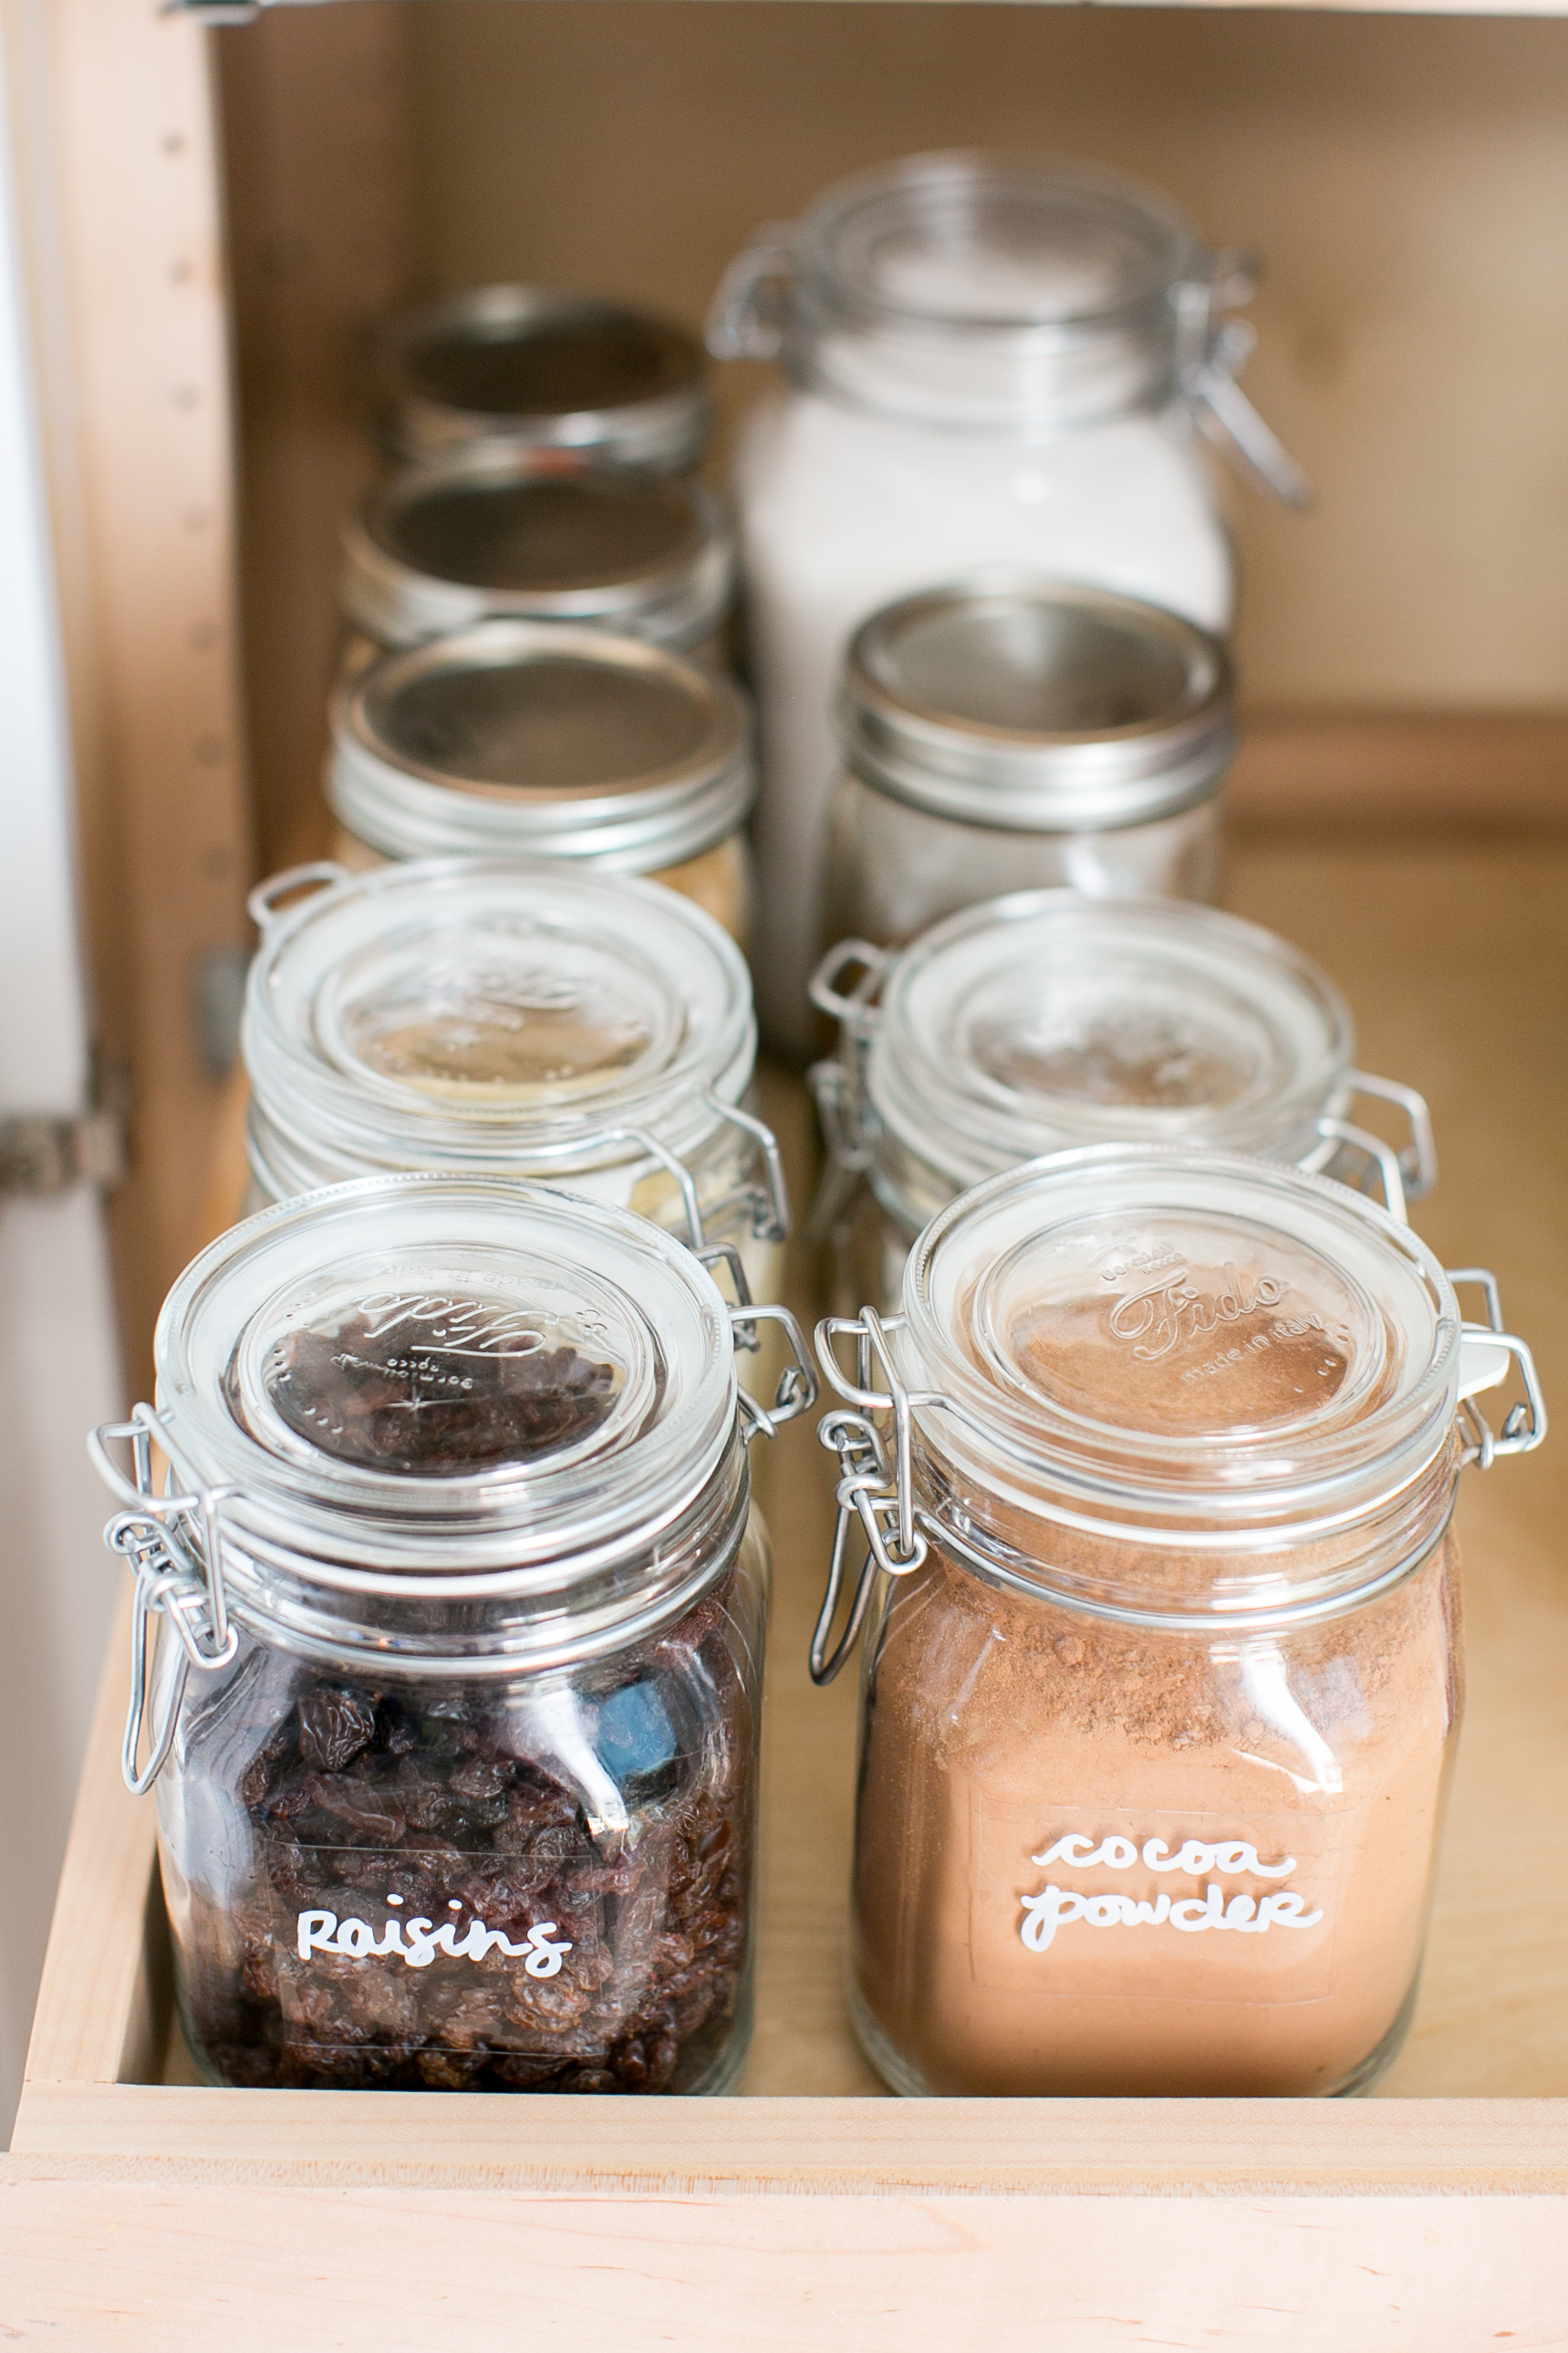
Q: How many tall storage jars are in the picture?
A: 1